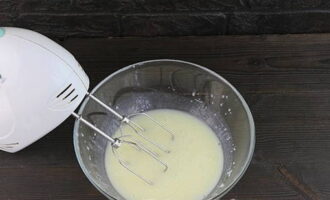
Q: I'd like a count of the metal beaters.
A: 2